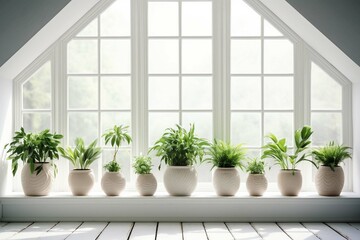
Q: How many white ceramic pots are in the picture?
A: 9